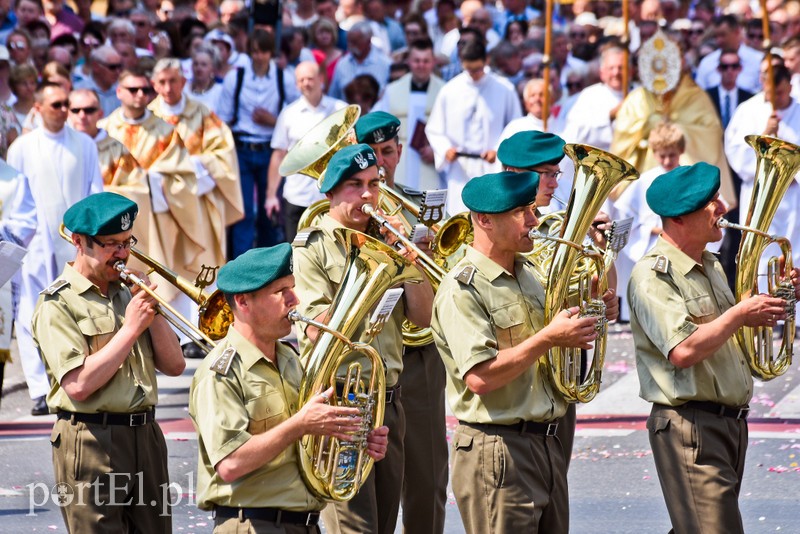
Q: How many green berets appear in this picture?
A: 7